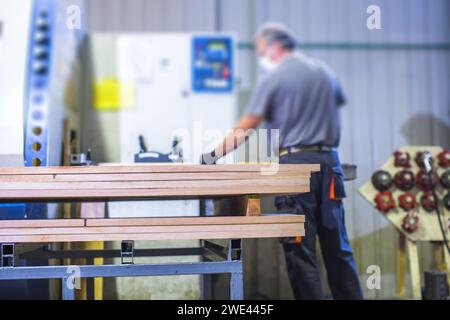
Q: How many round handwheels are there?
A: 12